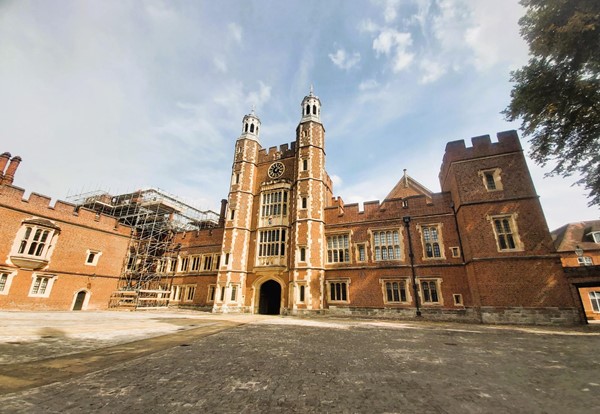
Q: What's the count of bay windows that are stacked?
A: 2